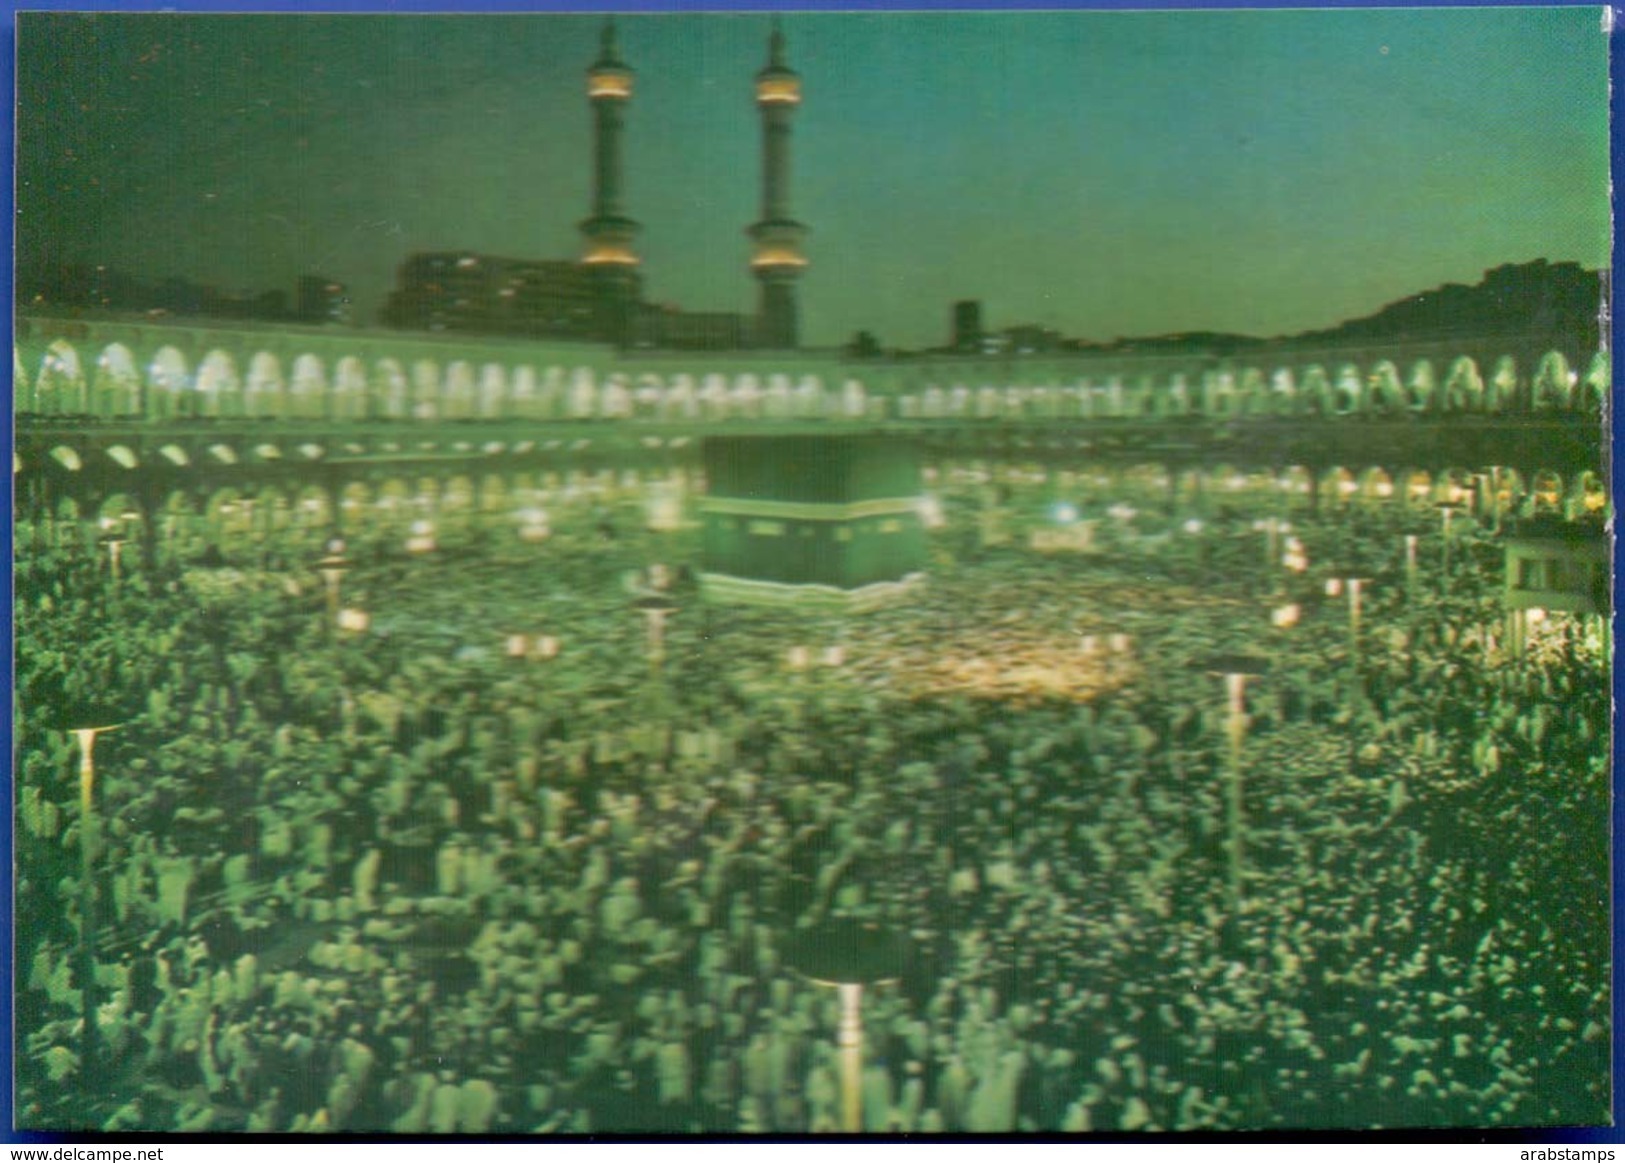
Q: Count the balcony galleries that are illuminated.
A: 4